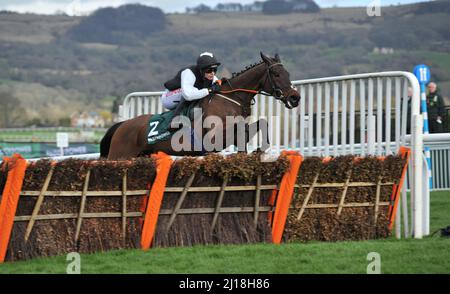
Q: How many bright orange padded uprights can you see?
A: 4